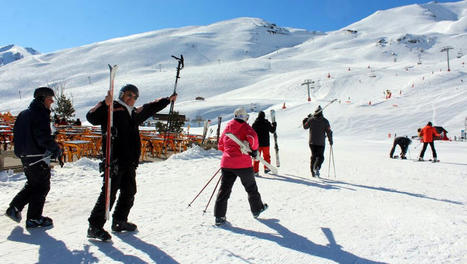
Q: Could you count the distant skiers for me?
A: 2